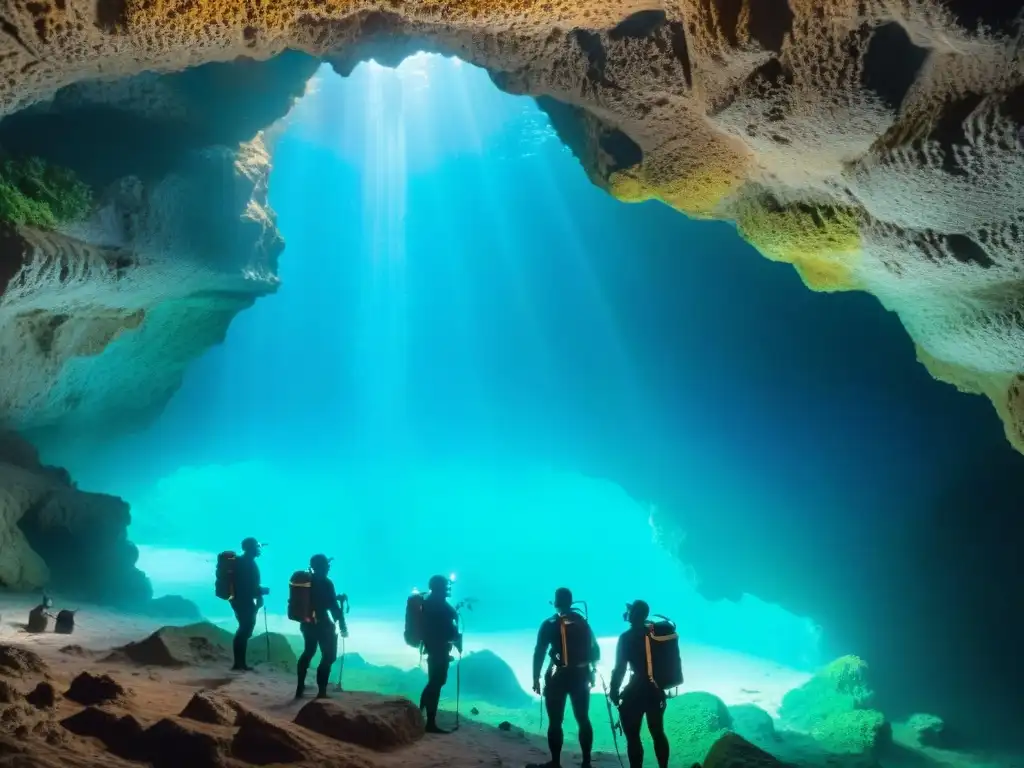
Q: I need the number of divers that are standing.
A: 5